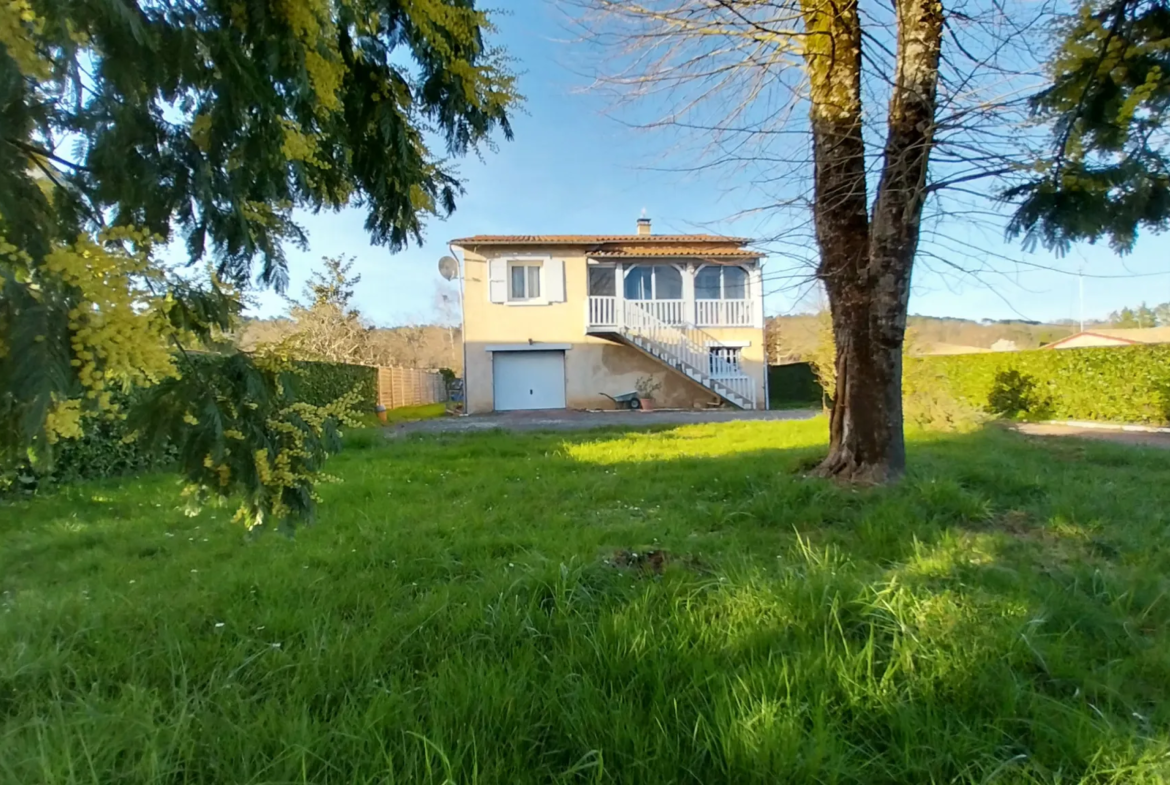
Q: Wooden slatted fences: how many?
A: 1